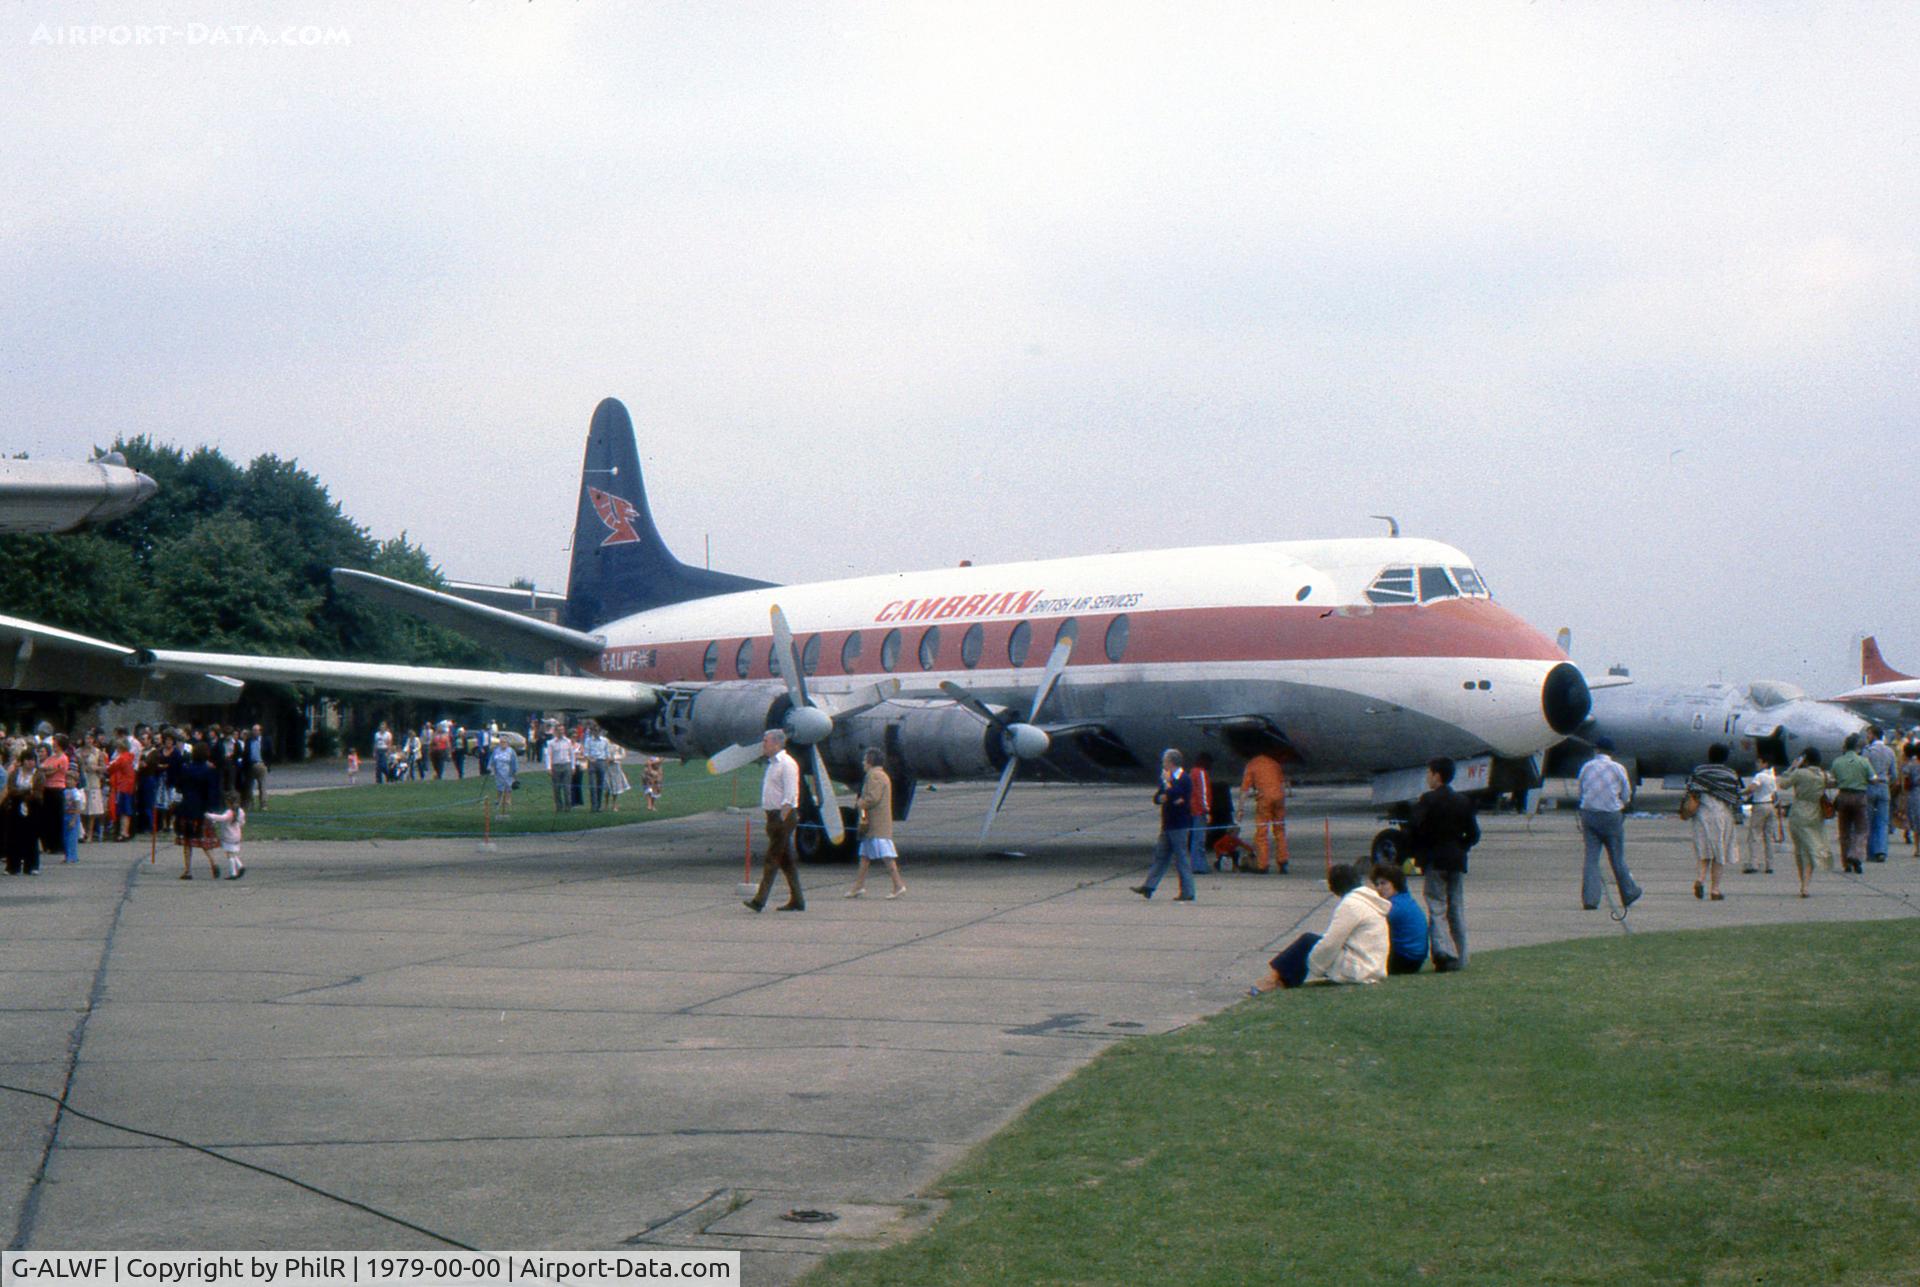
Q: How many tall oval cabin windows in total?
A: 11